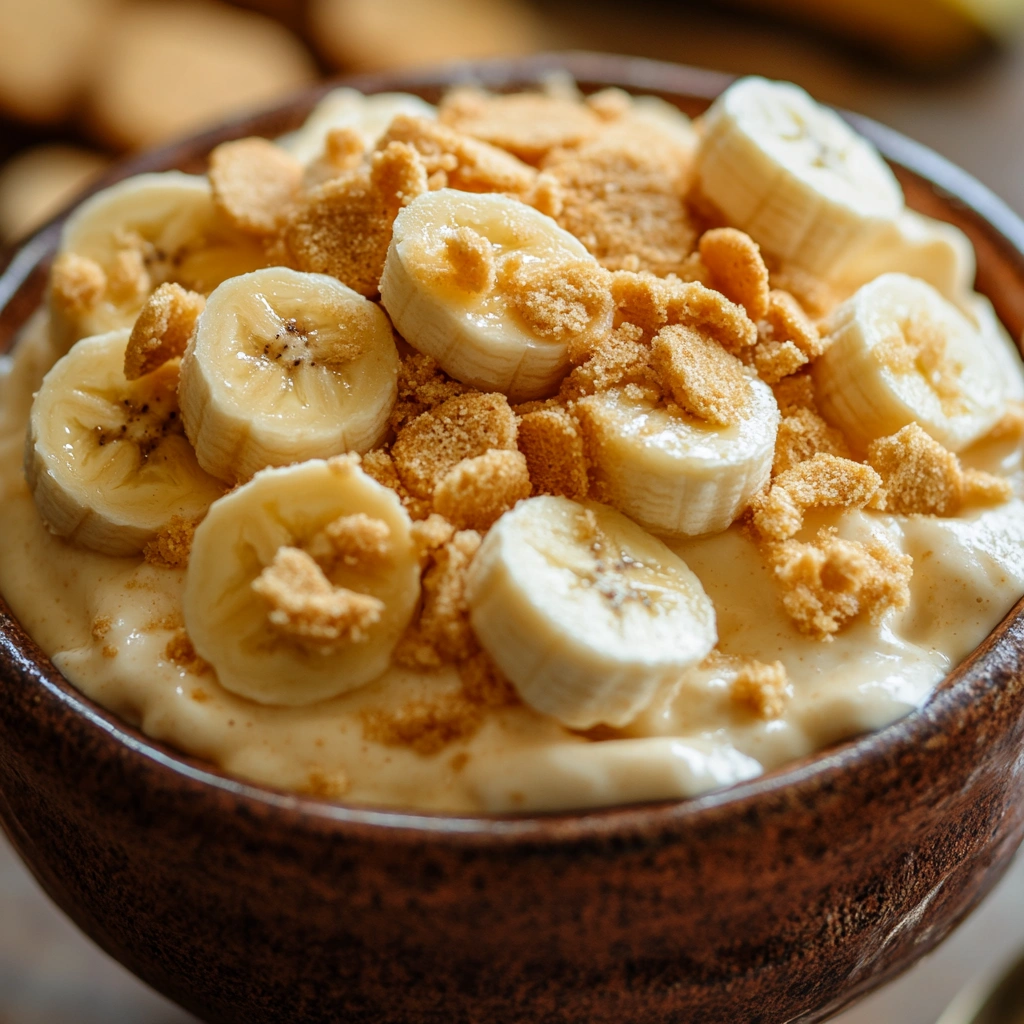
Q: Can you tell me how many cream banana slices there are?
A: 9